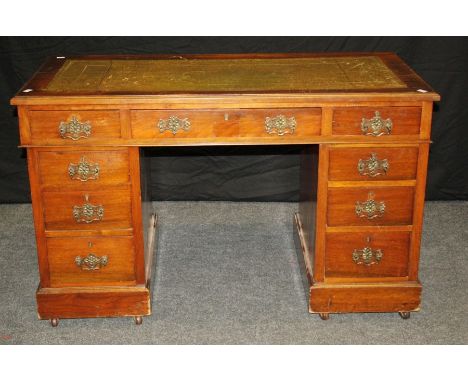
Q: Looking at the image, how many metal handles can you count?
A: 10